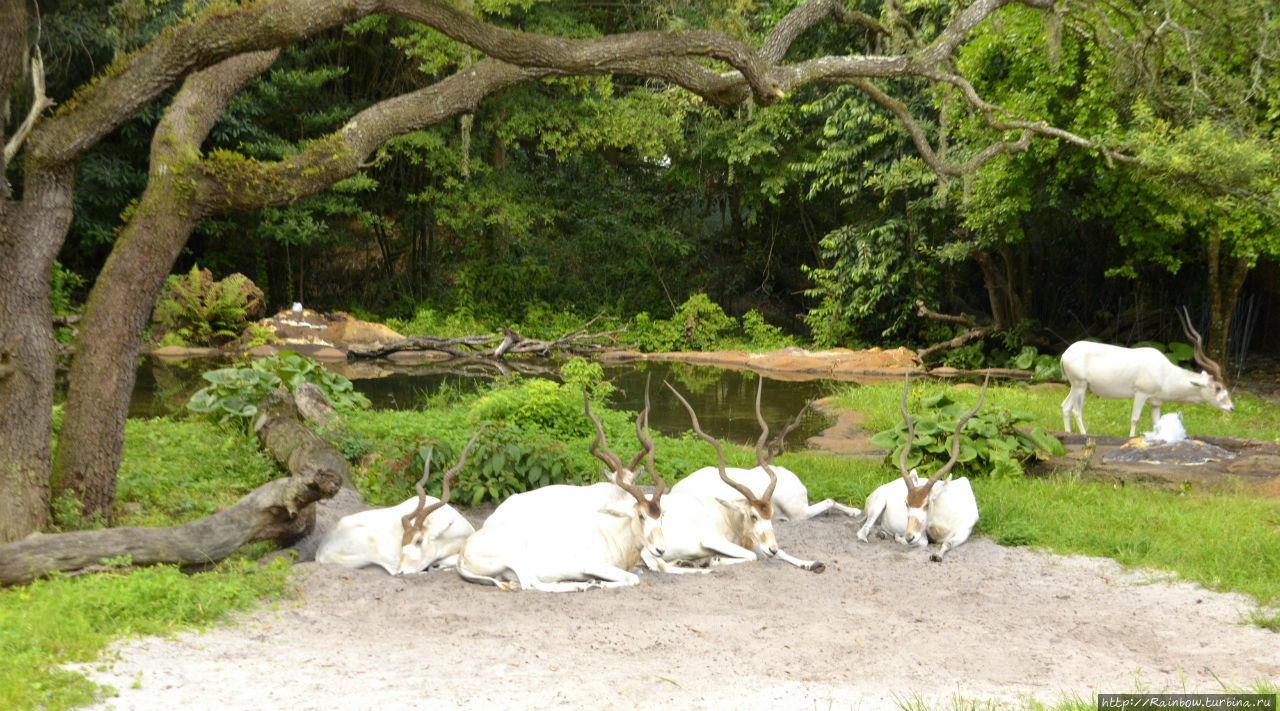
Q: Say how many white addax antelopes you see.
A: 7